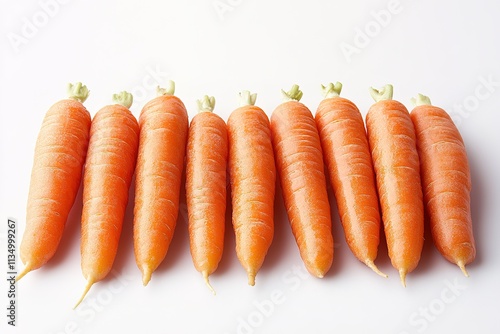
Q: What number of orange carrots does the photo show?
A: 9